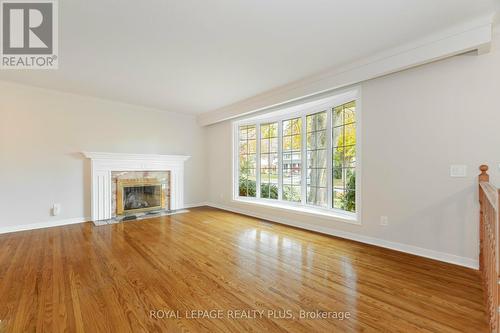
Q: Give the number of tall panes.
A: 5